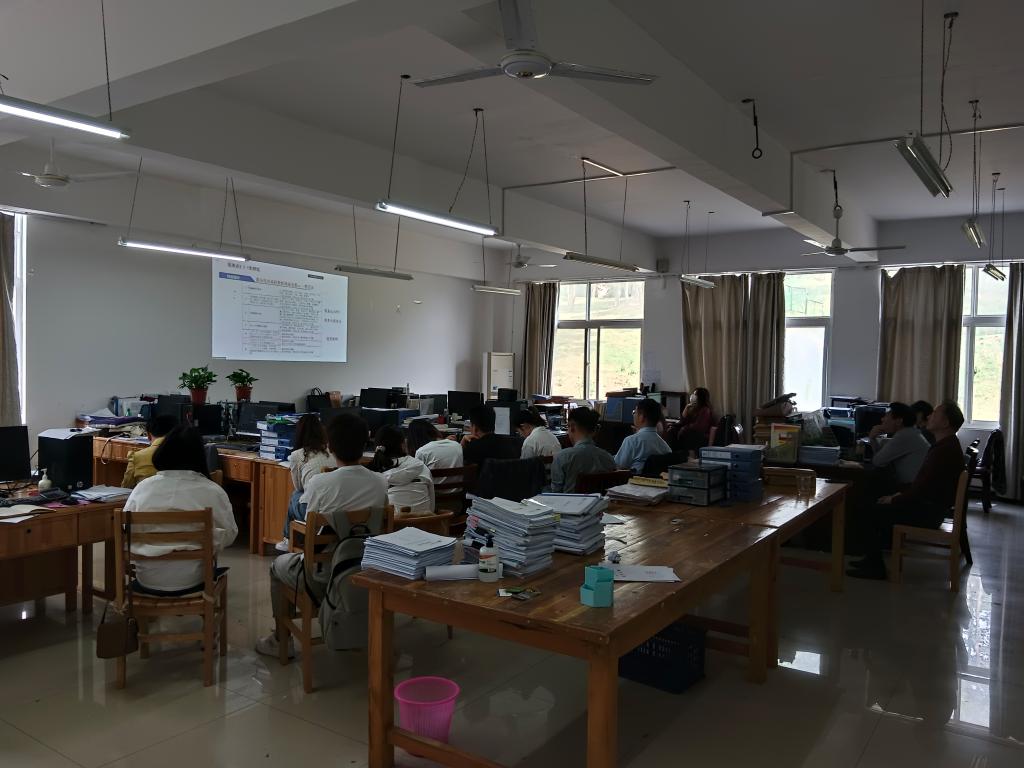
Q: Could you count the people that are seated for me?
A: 14